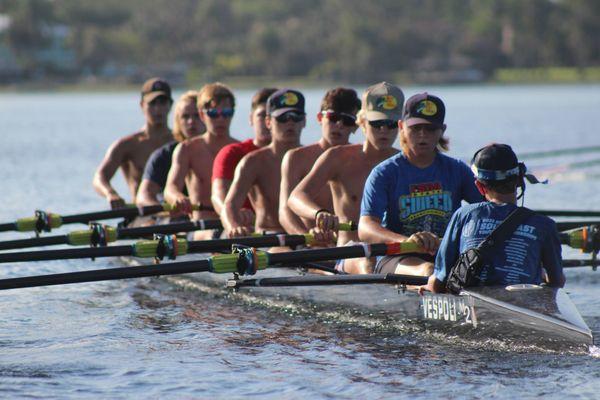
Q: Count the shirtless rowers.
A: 5